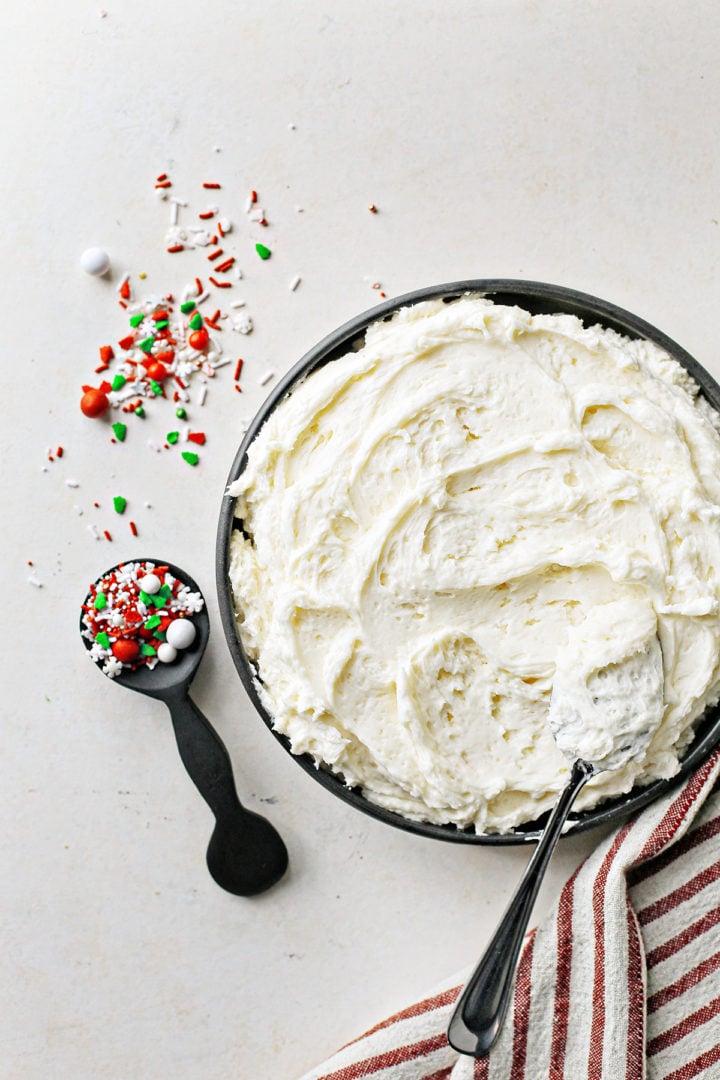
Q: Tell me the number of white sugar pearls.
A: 4